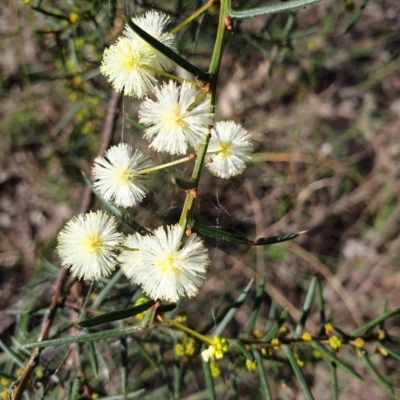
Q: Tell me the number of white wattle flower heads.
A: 8